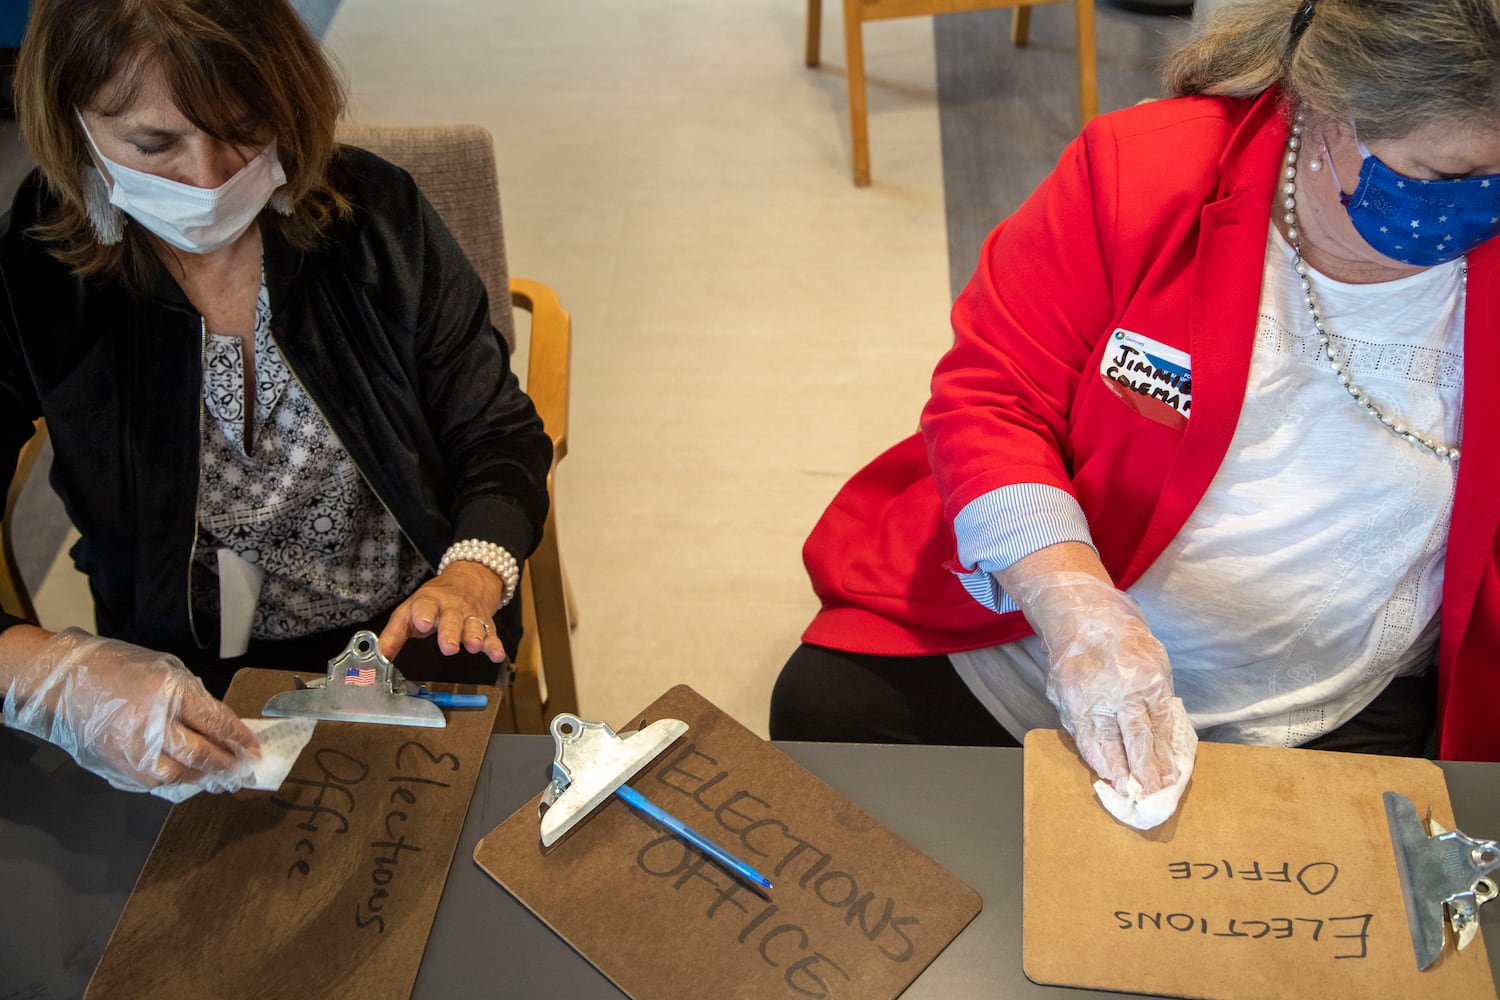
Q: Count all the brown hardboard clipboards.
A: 3